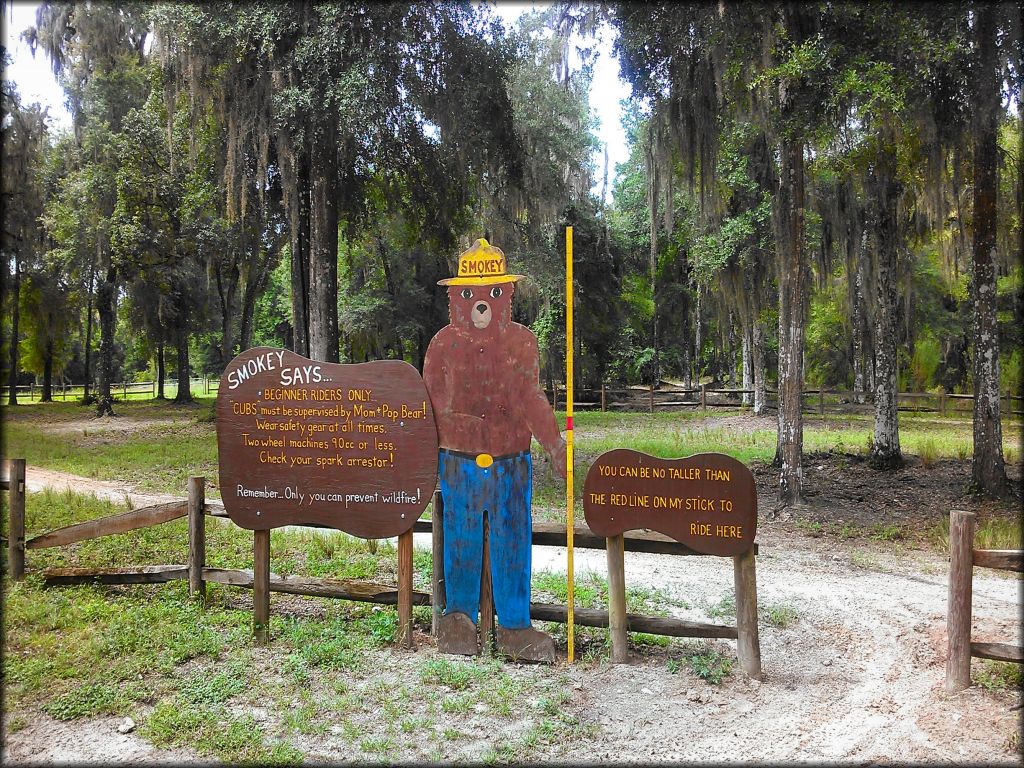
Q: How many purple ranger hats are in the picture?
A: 0